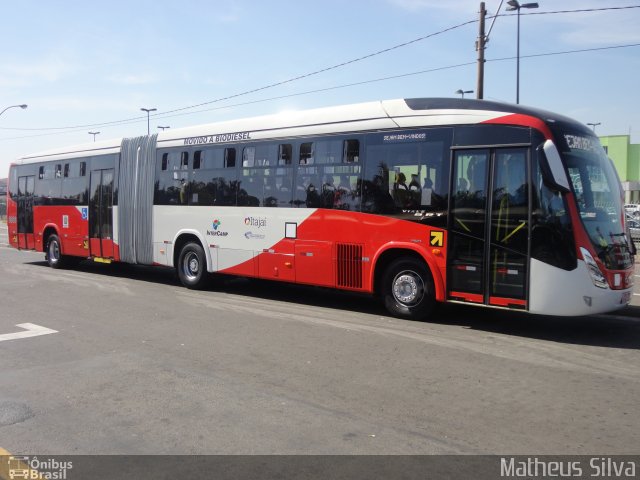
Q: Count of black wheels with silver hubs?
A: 3